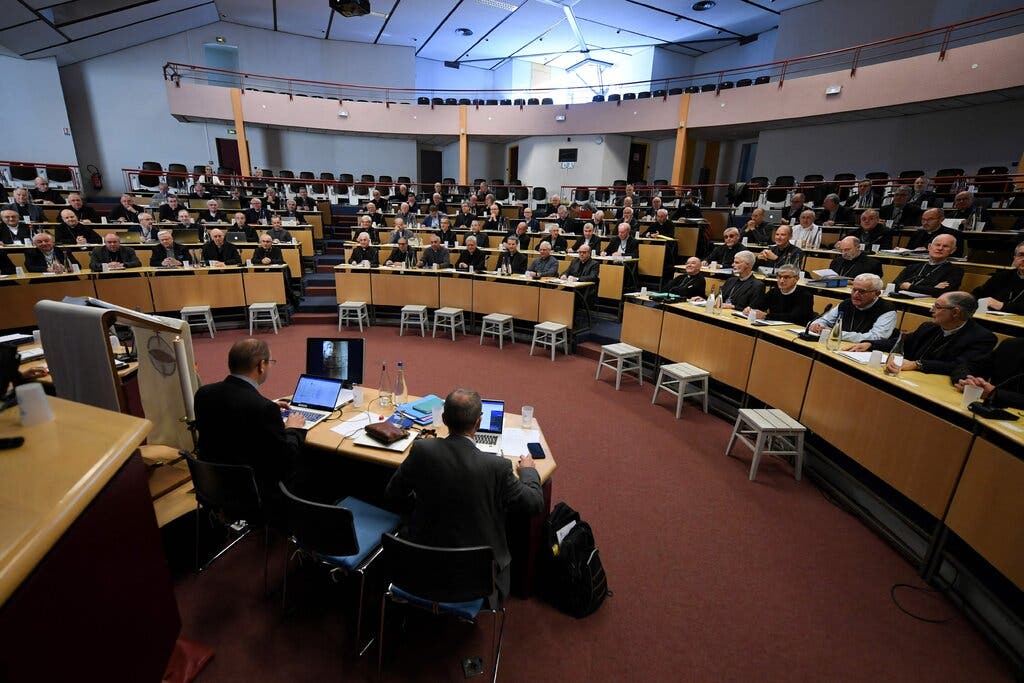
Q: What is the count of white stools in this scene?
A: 10